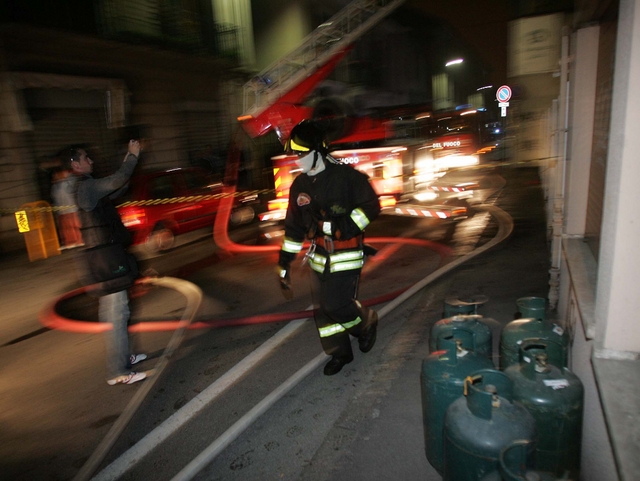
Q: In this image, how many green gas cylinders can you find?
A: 6